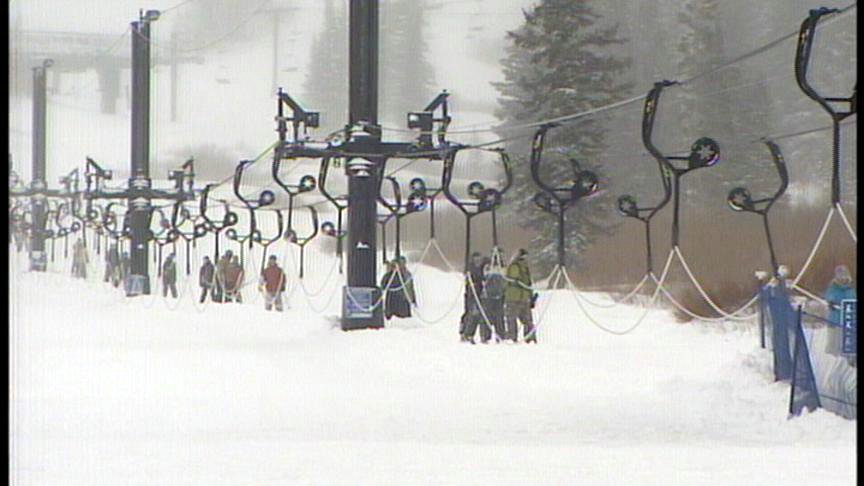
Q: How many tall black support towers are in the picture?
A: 3